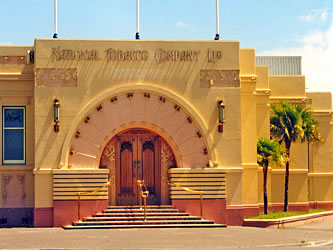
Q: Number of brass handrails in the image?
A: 3